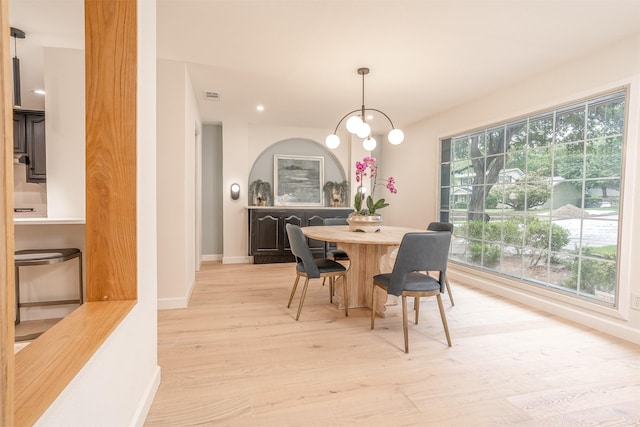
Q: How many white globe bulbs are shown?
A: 5